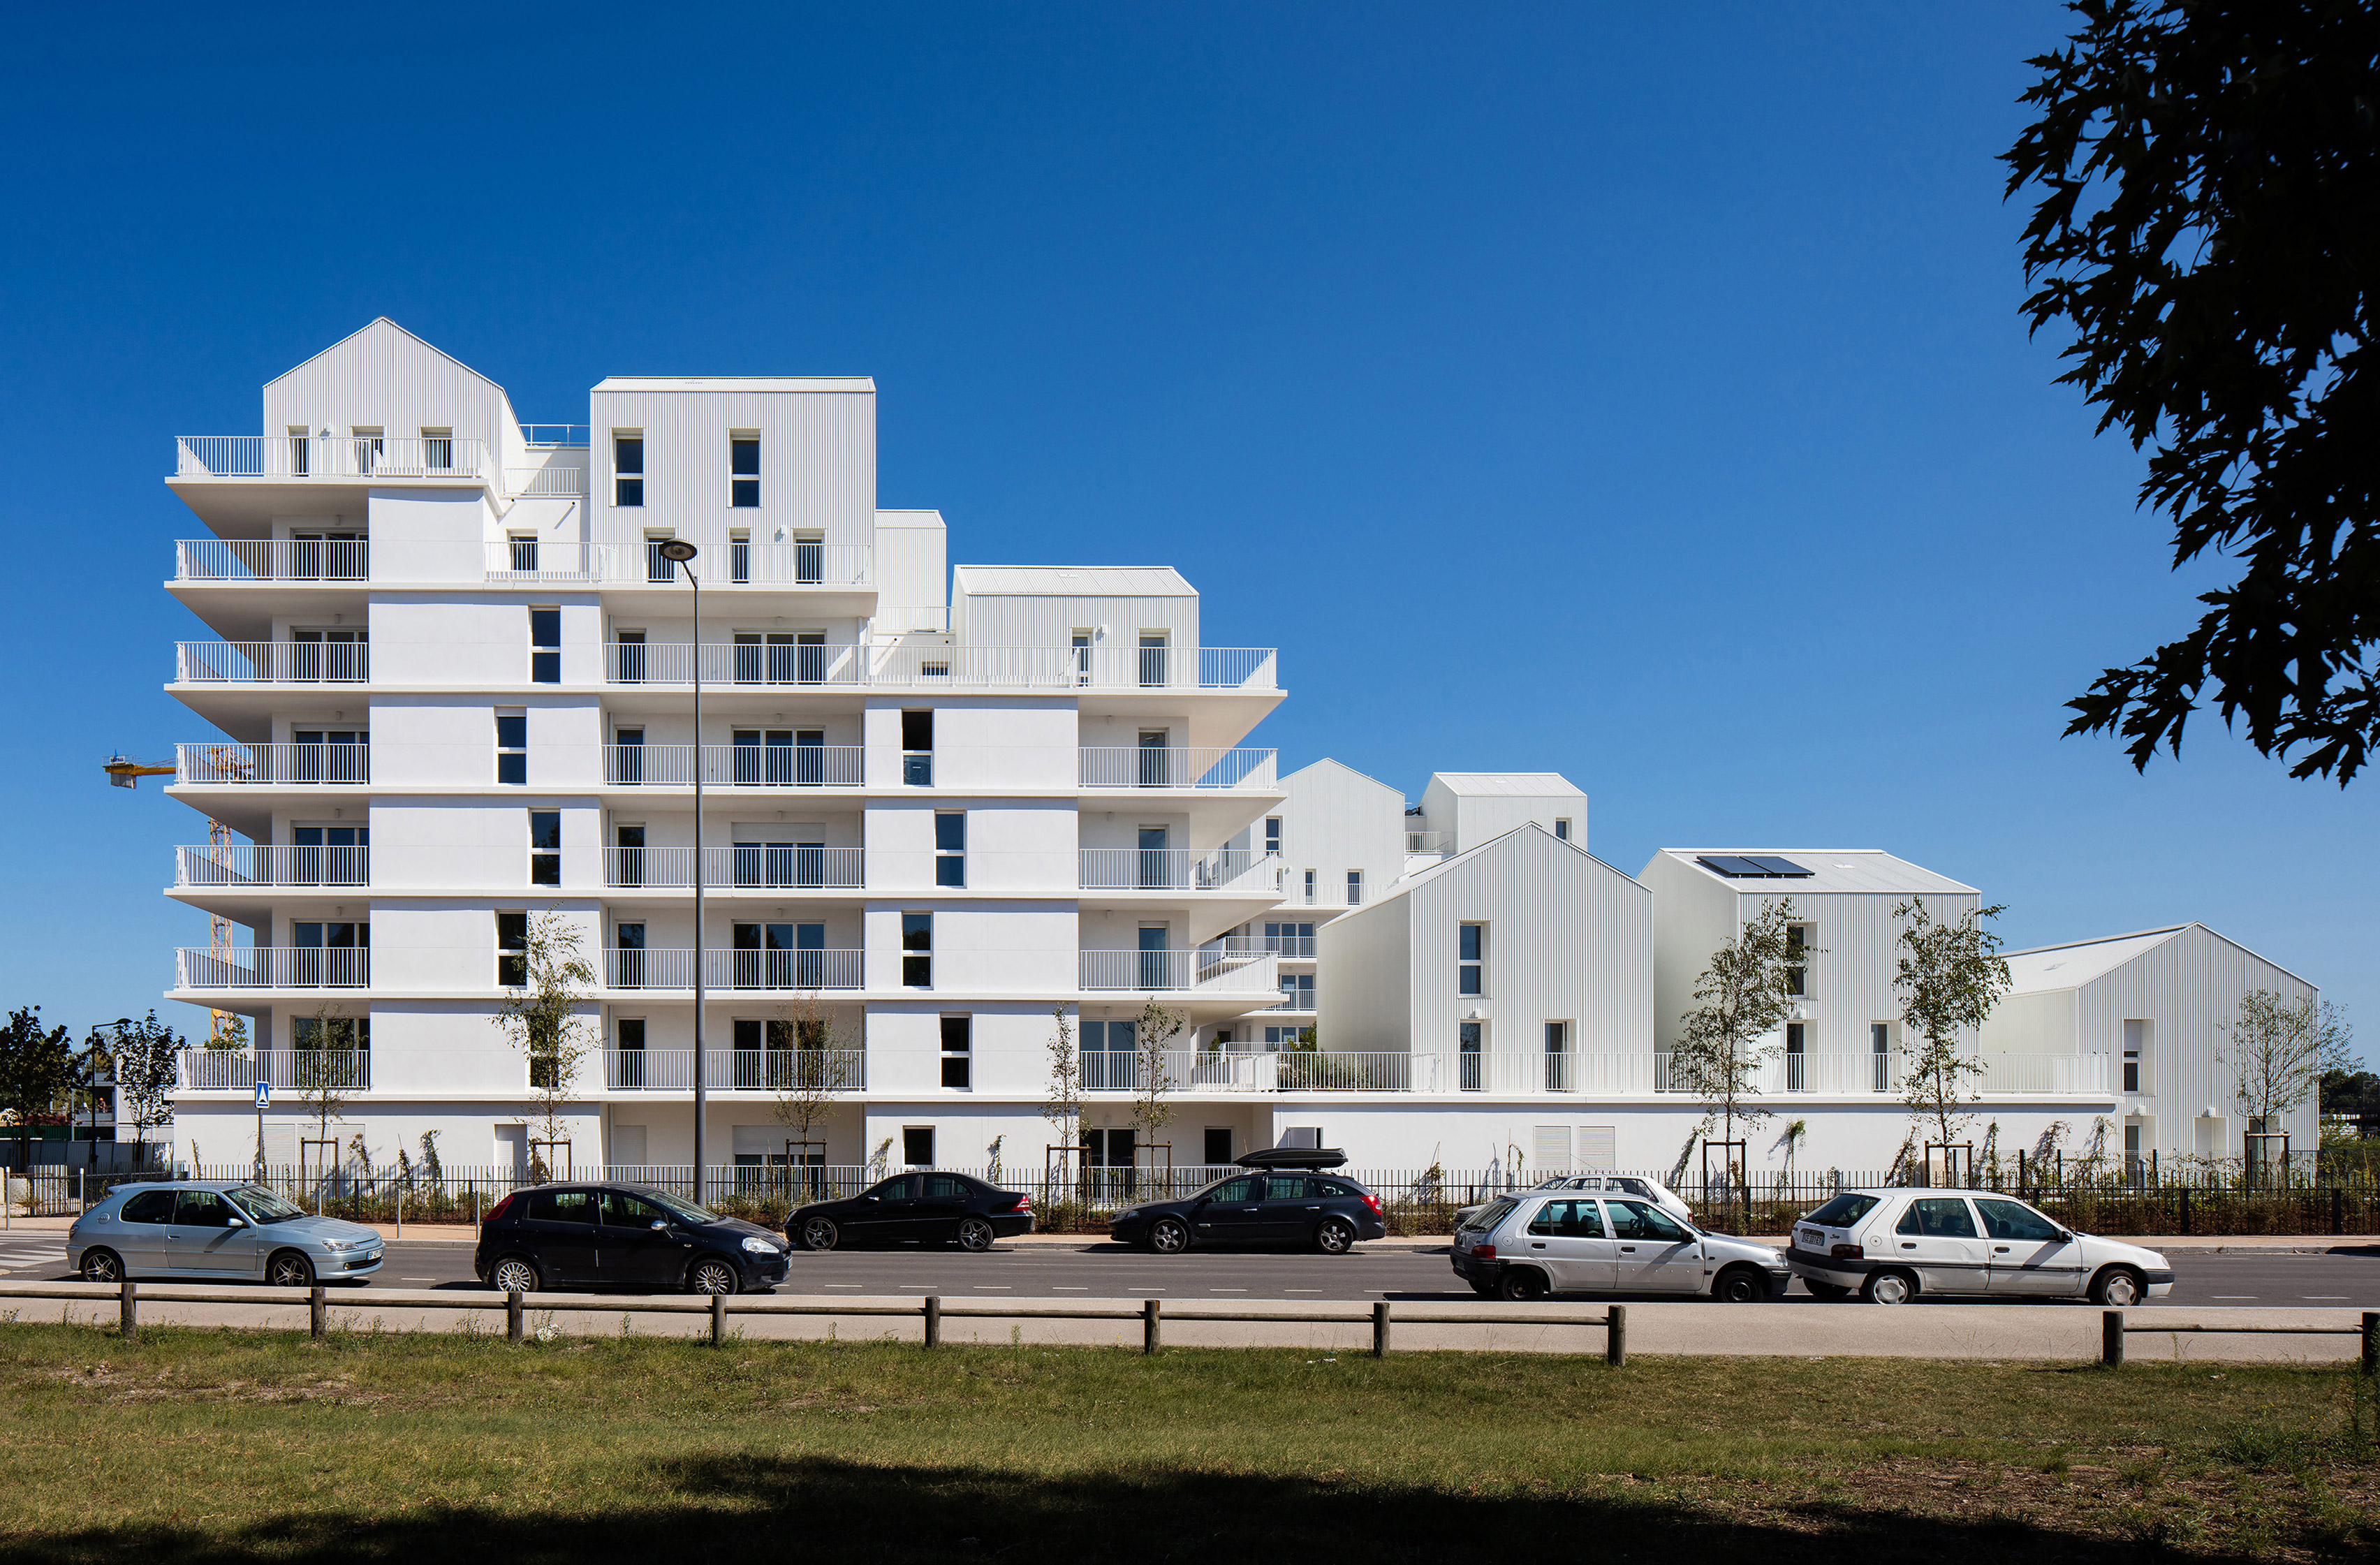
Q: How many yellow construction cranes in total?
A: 1